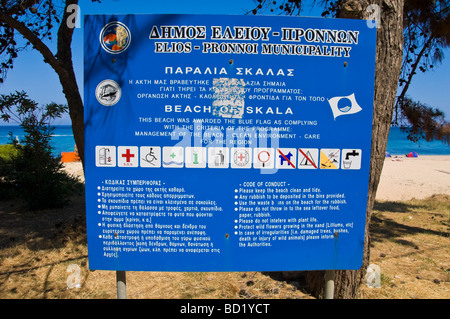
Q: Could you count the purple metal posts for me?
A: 0